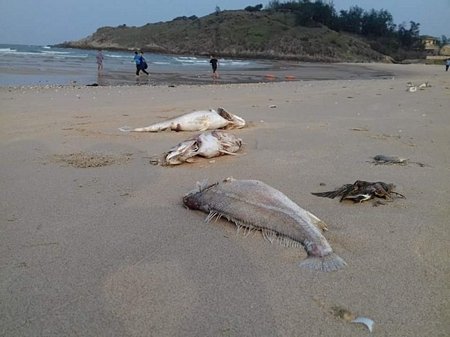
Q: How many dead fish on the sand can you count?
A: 3